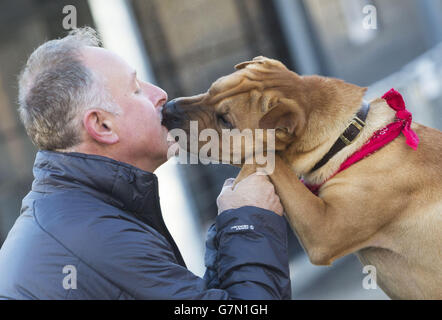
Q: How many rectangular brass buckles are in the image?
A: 1